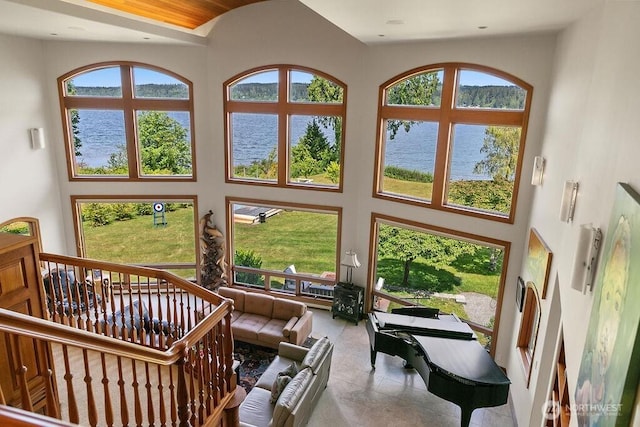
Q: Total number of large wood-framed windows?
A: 6